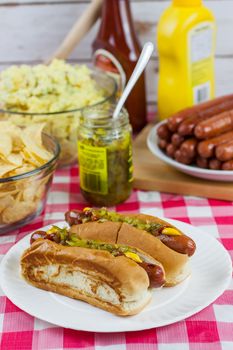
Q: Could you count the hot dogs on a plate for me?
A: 2